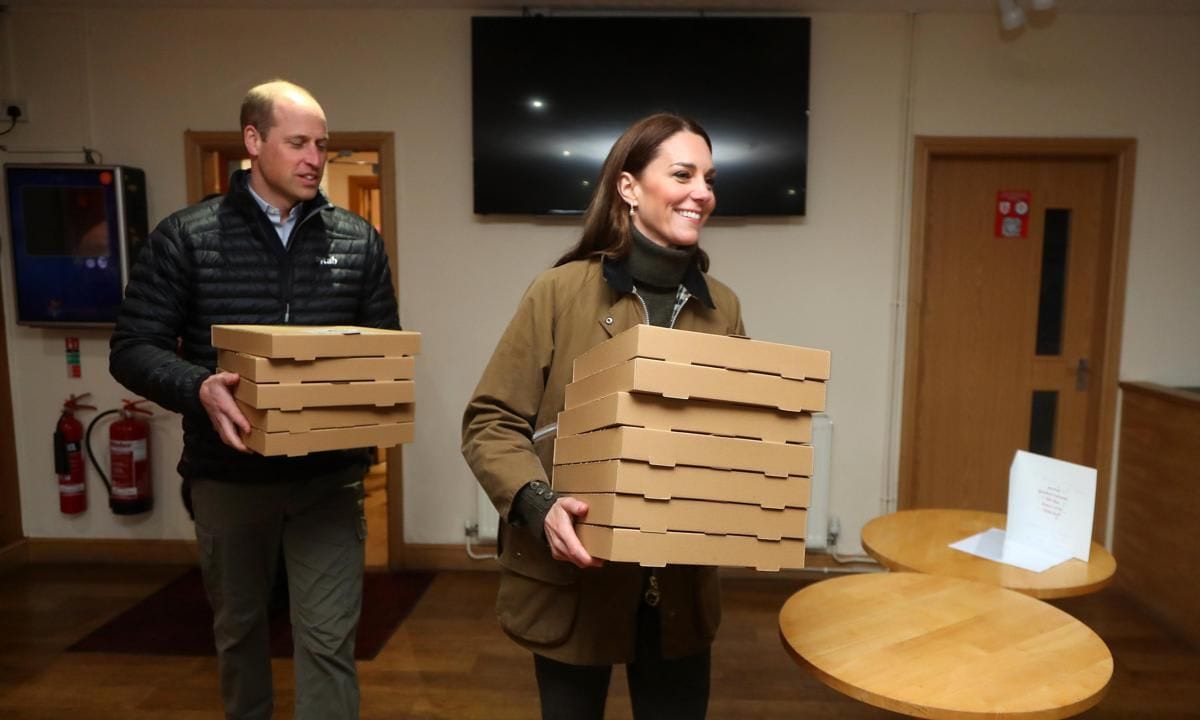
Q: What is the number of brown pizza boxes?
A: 12